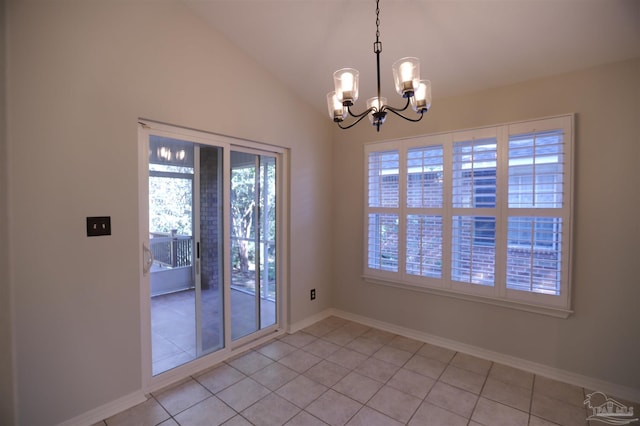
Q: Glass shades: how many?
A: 5